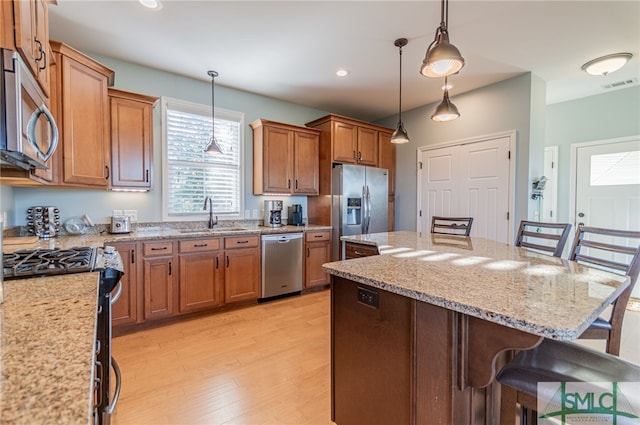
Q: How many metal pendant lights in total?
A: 4